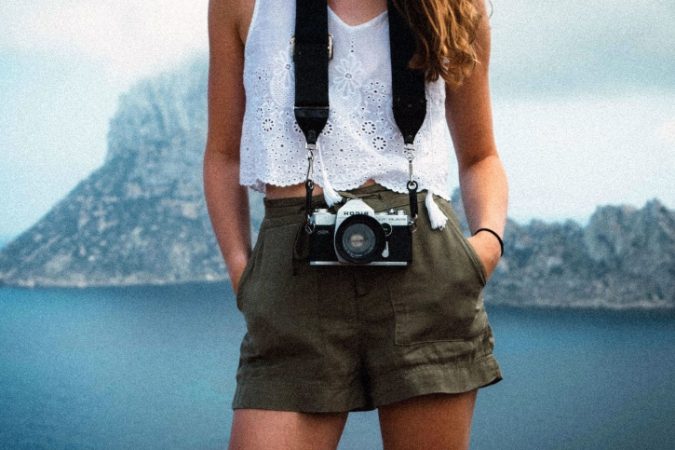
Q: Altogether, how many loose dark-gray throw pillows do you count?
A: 0